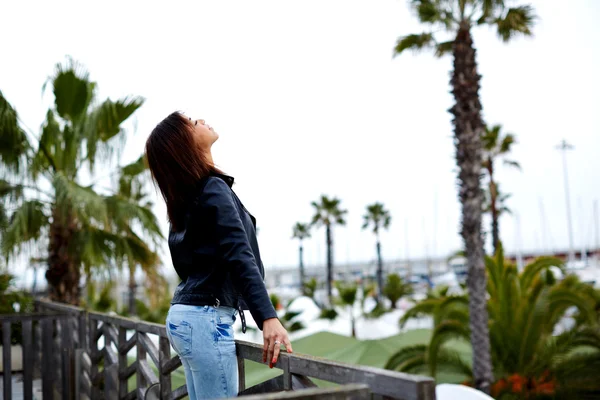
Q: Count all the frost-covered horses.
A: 0